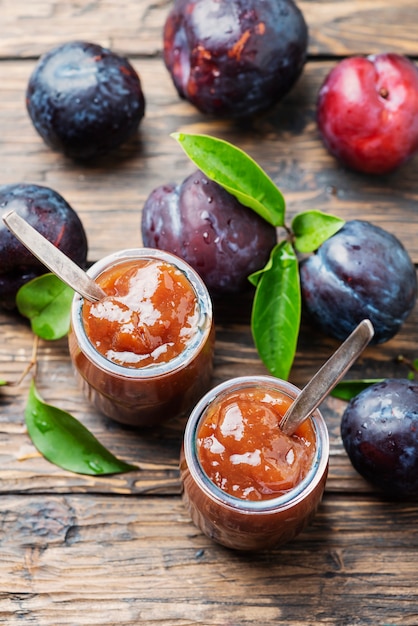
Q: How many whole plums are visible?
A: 7